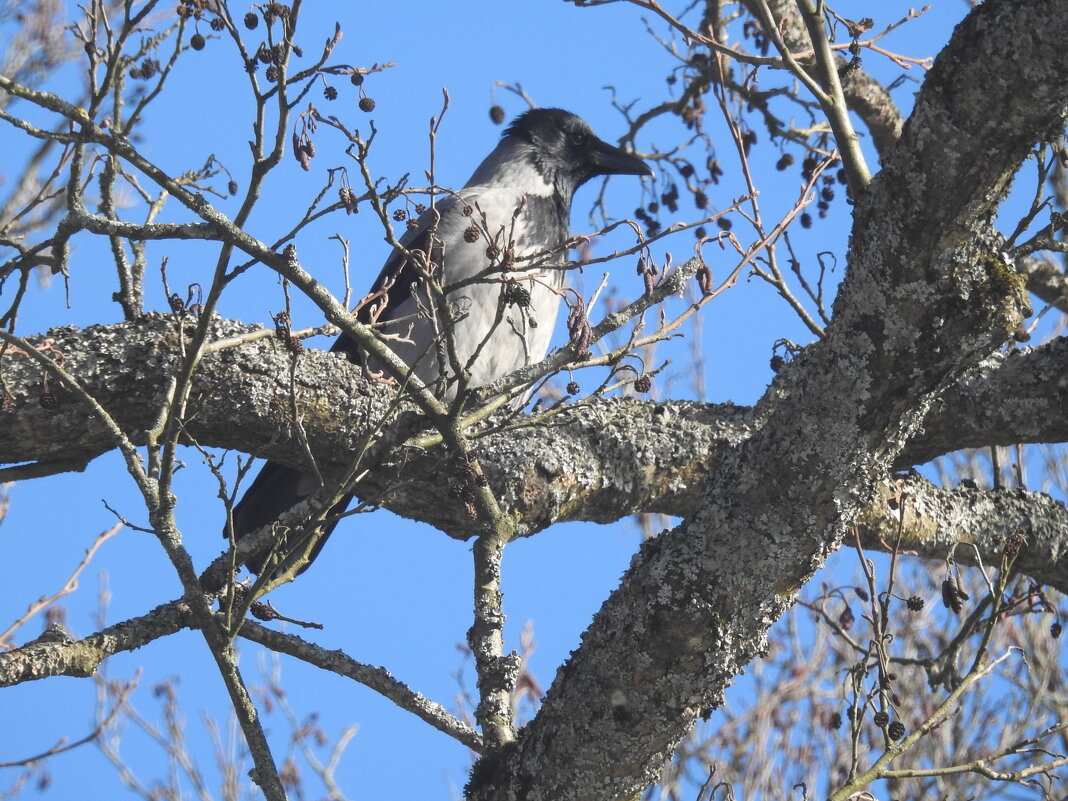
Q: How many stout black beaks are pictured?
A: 1